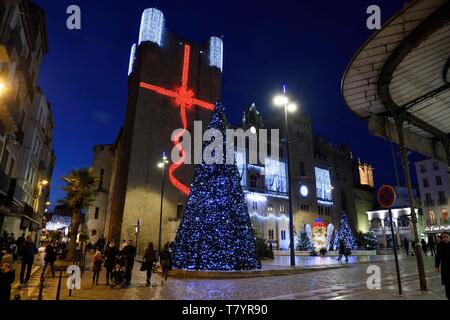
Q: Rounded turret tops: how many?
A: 3